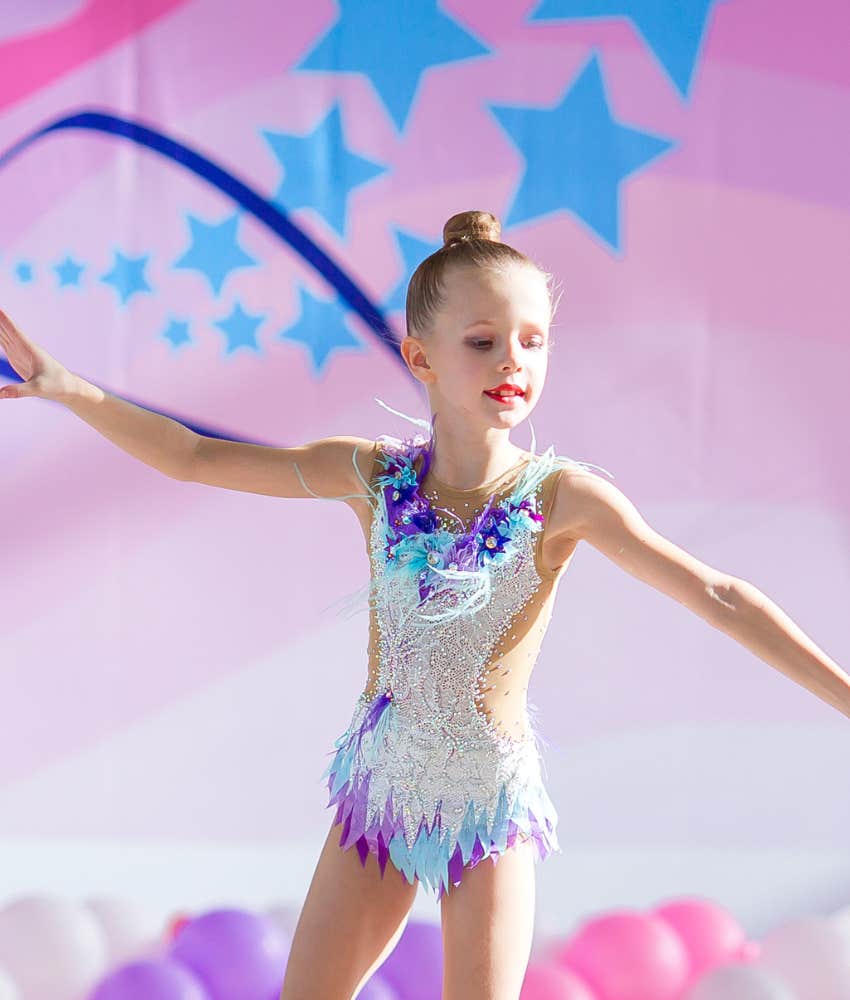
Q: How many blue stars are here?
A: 12